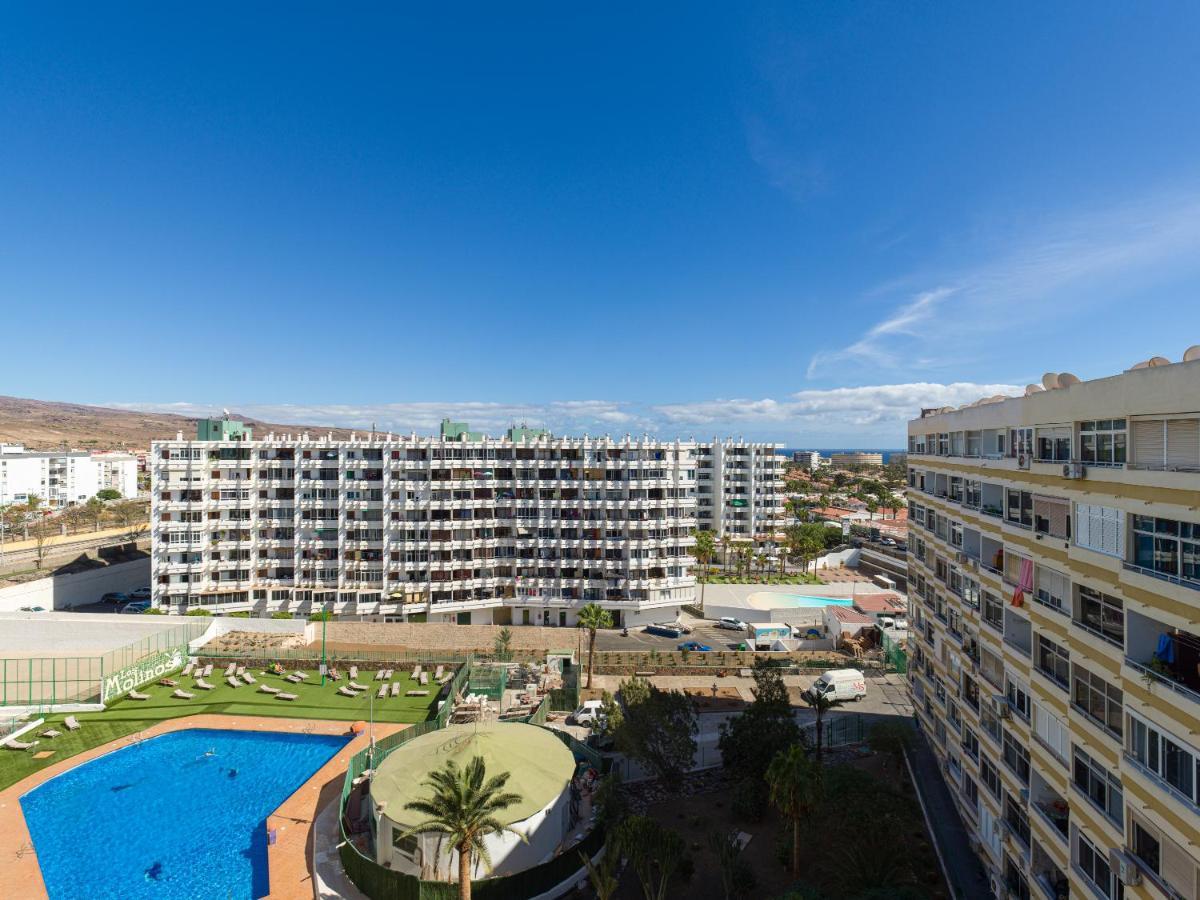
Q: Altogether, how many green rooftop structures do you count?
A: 3